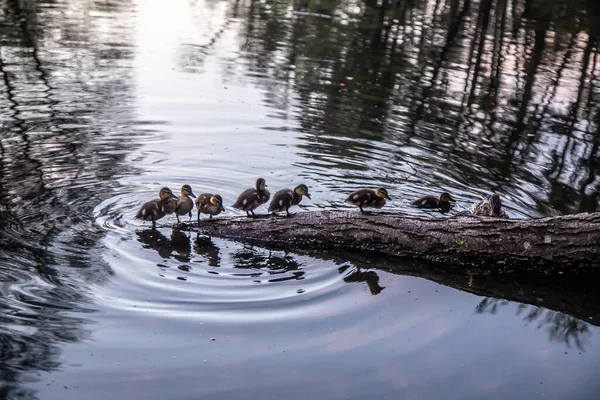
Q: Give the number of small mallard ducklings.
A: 7